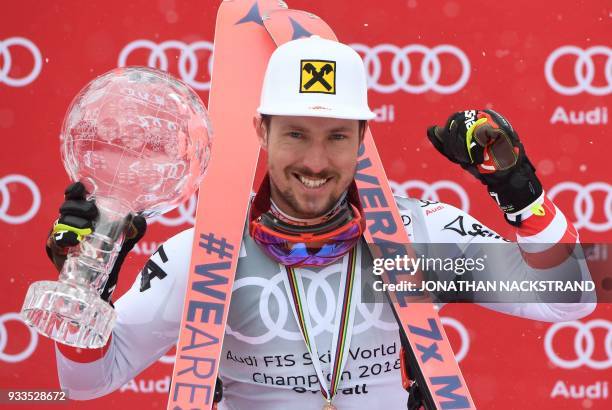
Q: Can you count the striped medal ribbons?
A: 1